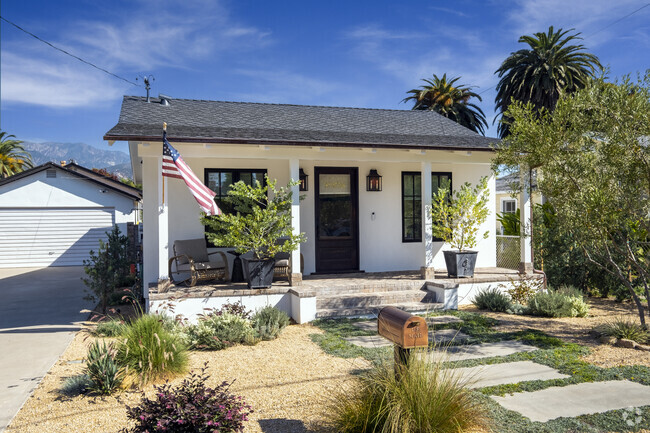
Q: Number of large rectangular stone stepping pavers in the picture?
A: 5